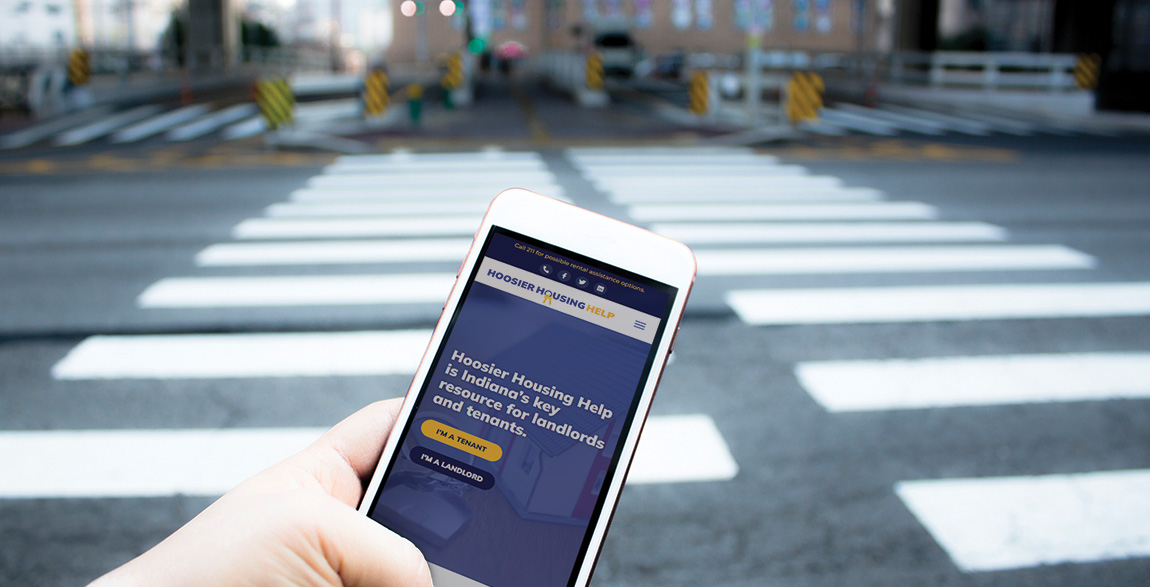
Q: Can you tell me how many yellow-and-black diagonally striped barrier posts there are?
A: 8